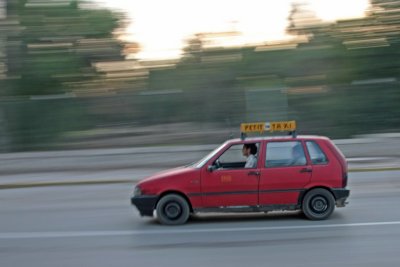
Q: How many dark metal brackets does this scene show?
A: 2